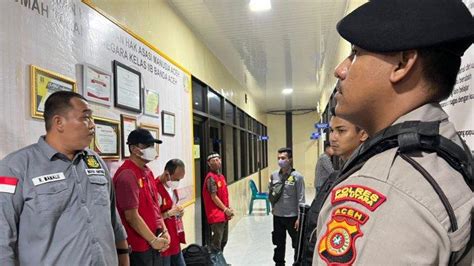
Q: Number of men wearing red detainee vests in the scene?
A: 3